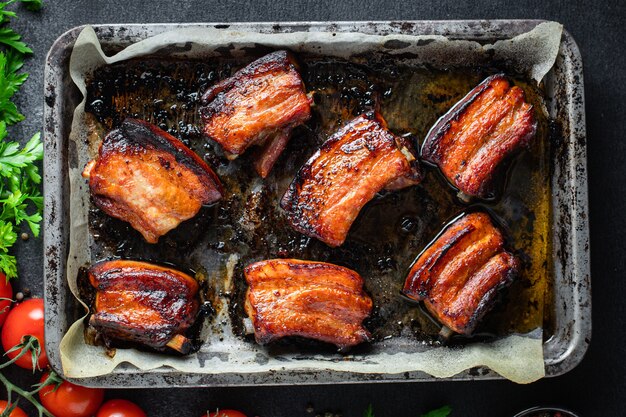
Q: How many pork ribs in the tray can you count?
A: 7